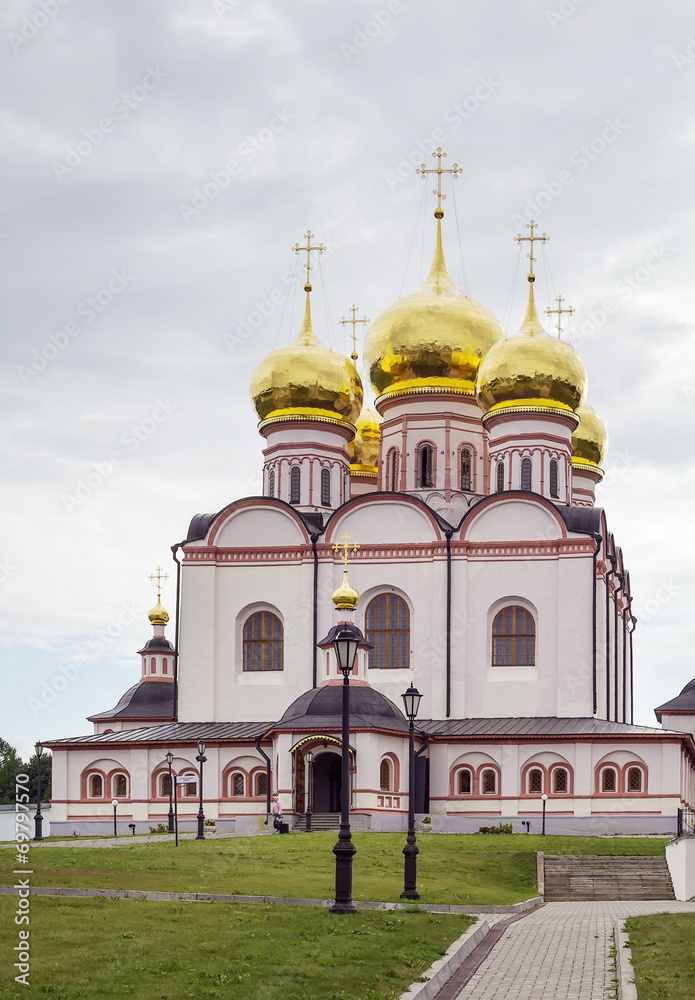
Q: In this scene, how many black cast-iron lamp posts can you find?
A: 6